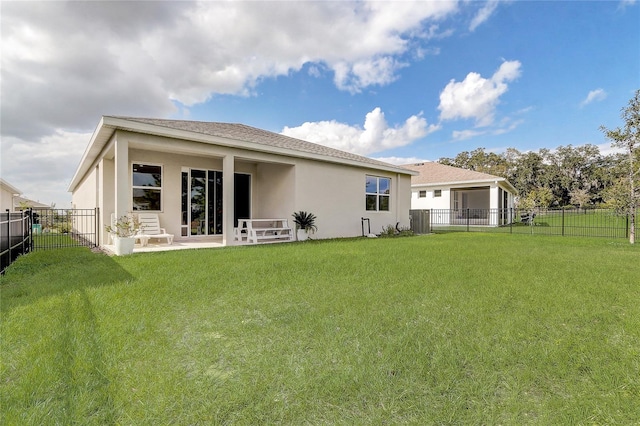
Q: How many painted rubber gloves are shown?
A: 0